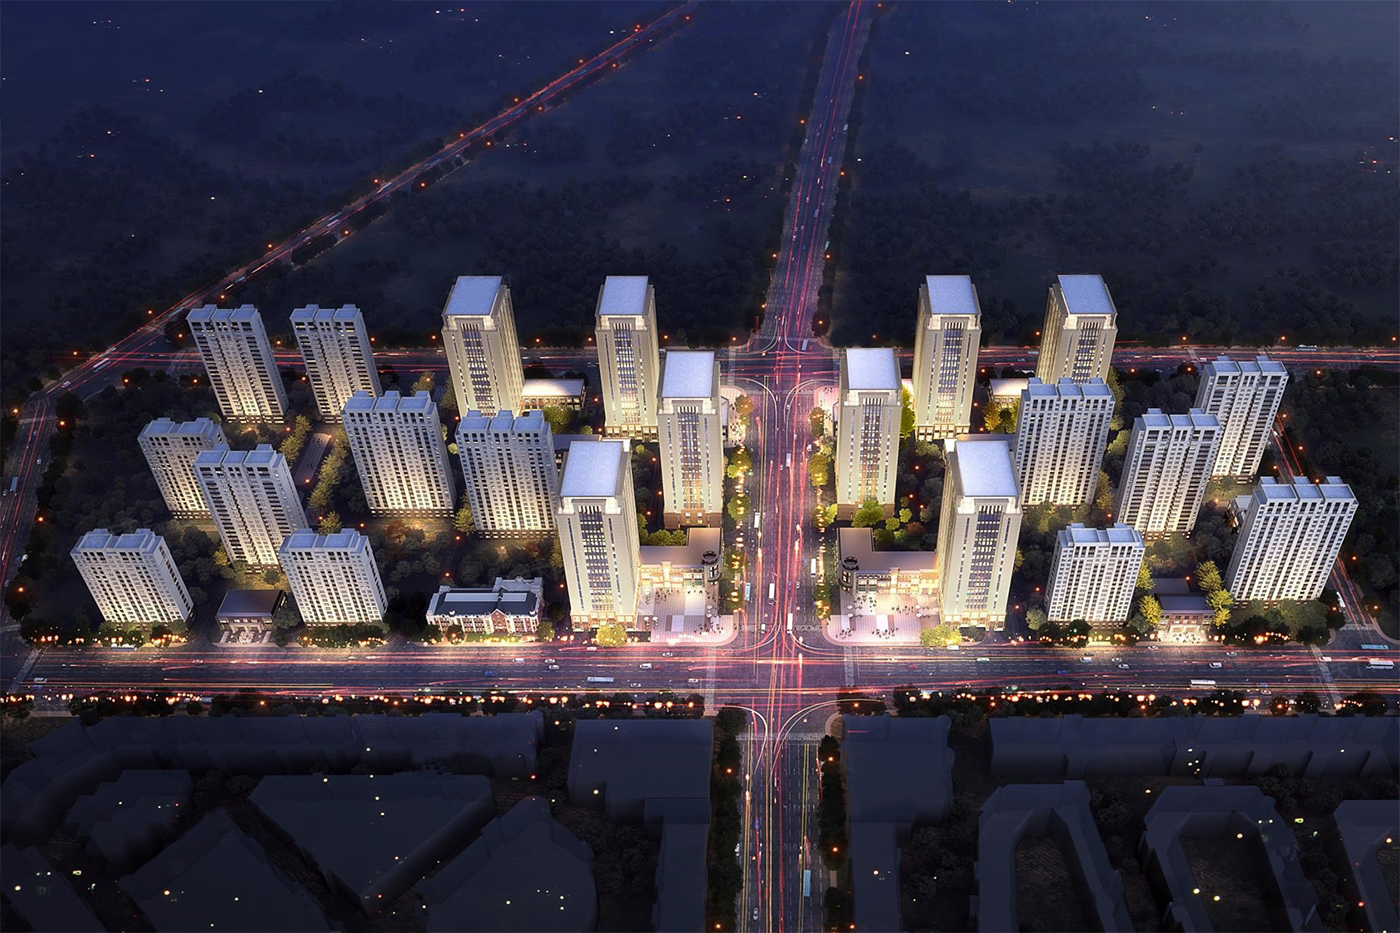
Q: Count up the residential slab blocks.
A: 13